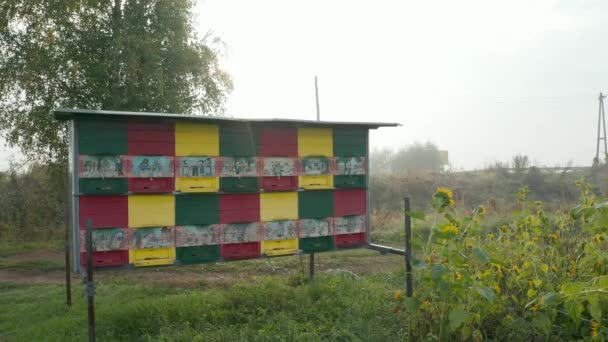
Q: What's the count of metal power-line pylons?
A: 1